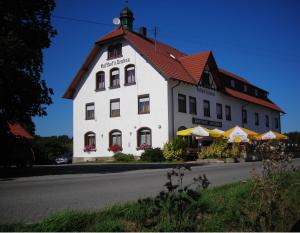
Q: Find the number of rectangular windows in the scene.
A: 13